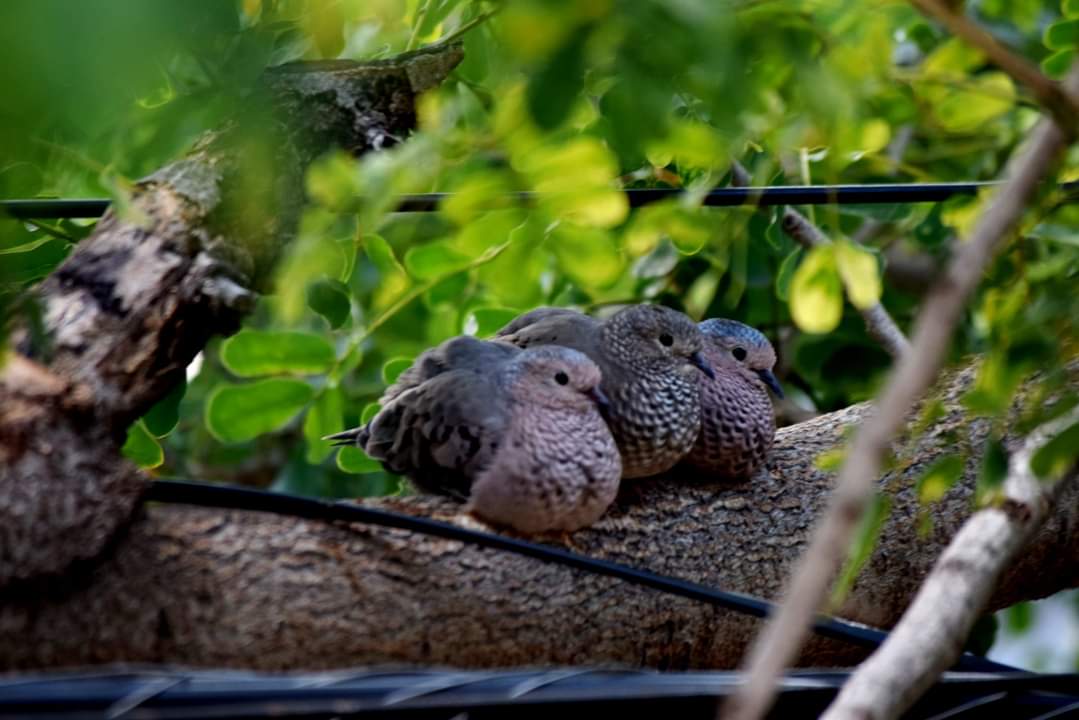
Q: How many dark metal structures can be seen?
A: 3